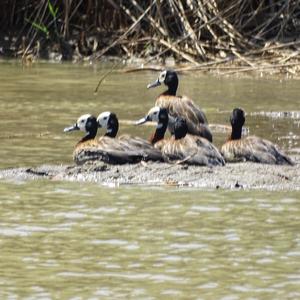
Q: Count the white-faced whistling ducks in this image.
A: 6